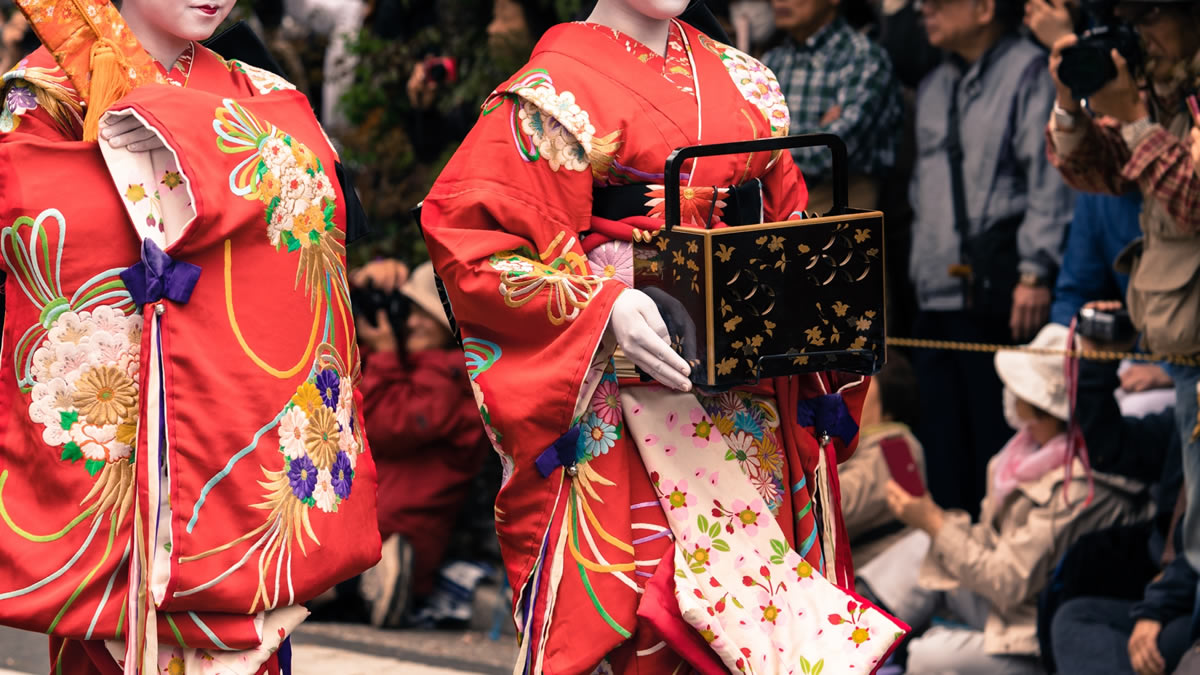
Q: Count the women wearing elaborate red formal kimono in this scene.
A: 2